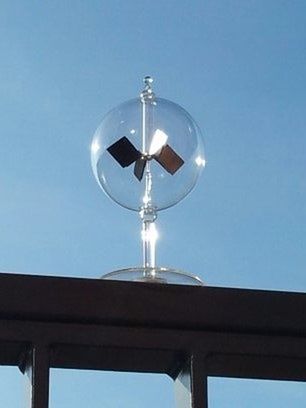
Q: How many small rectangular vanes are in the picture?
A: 4